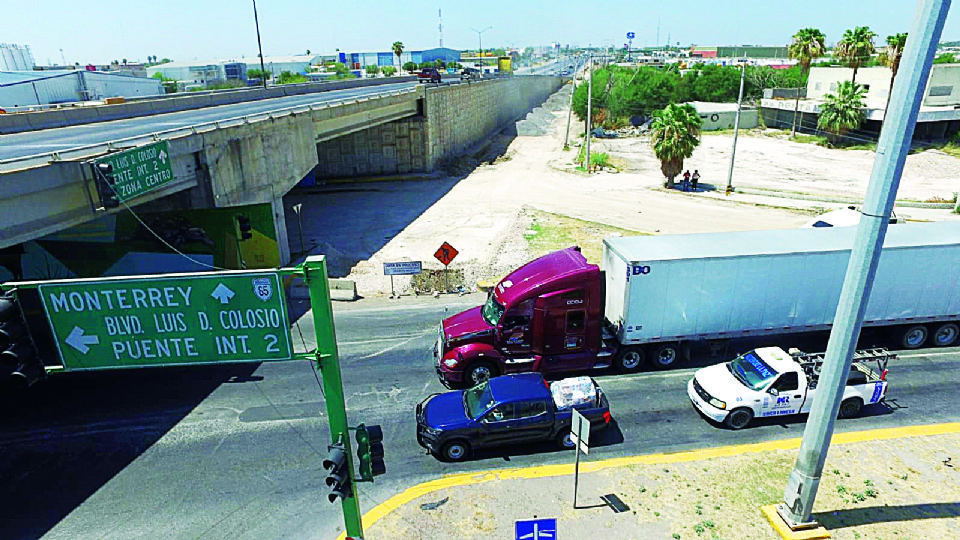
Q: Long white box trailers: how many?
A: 1